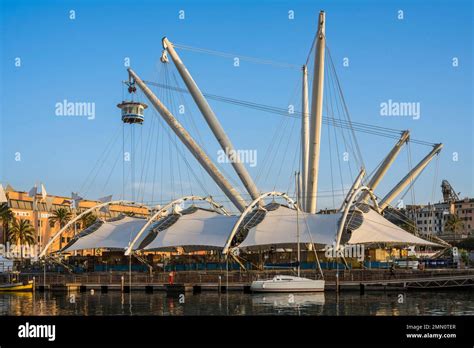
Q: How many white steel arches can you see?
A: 4